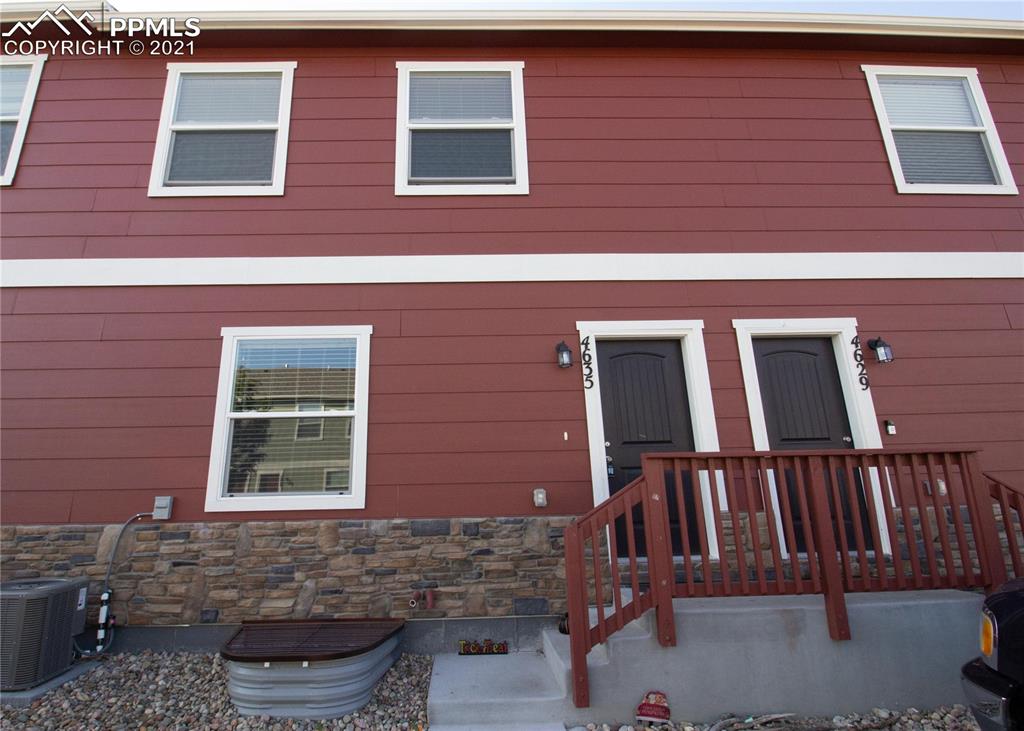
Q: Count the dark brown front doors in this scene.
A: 2